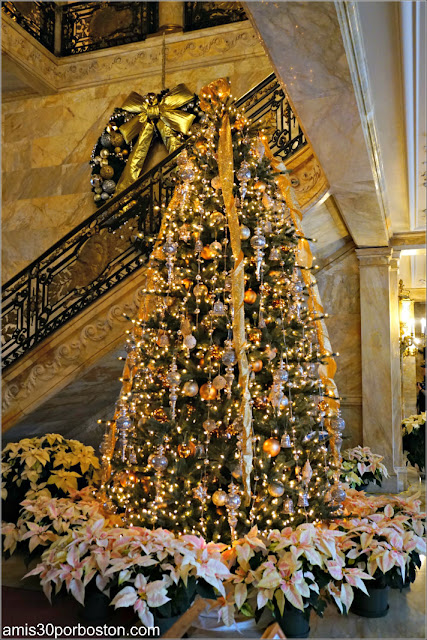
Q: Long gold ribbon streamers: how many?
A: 3